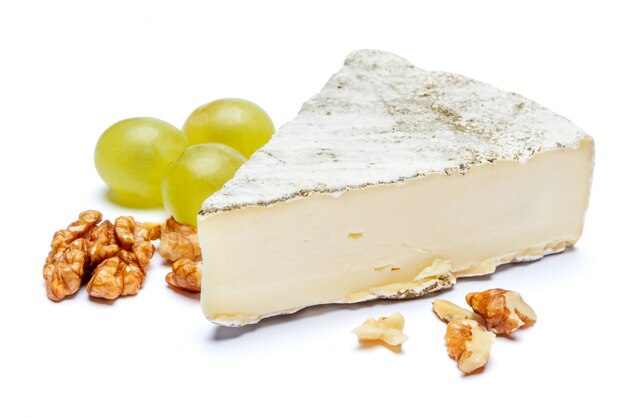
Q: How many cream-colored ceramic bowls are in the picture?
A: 0